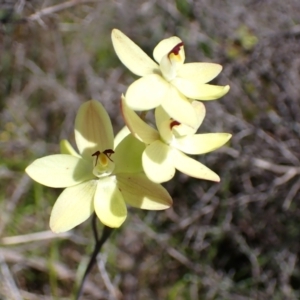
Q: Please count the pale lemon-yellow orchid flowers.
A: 3